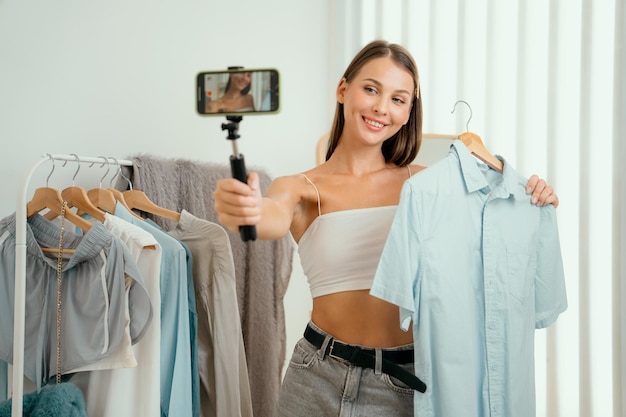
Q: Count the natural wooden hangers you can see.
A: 6